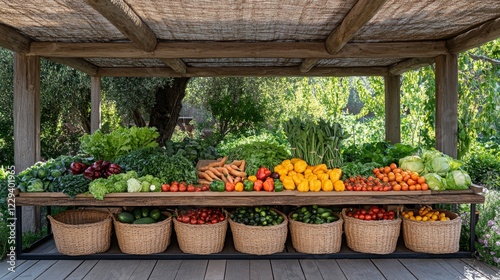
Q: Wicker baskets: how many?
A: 7